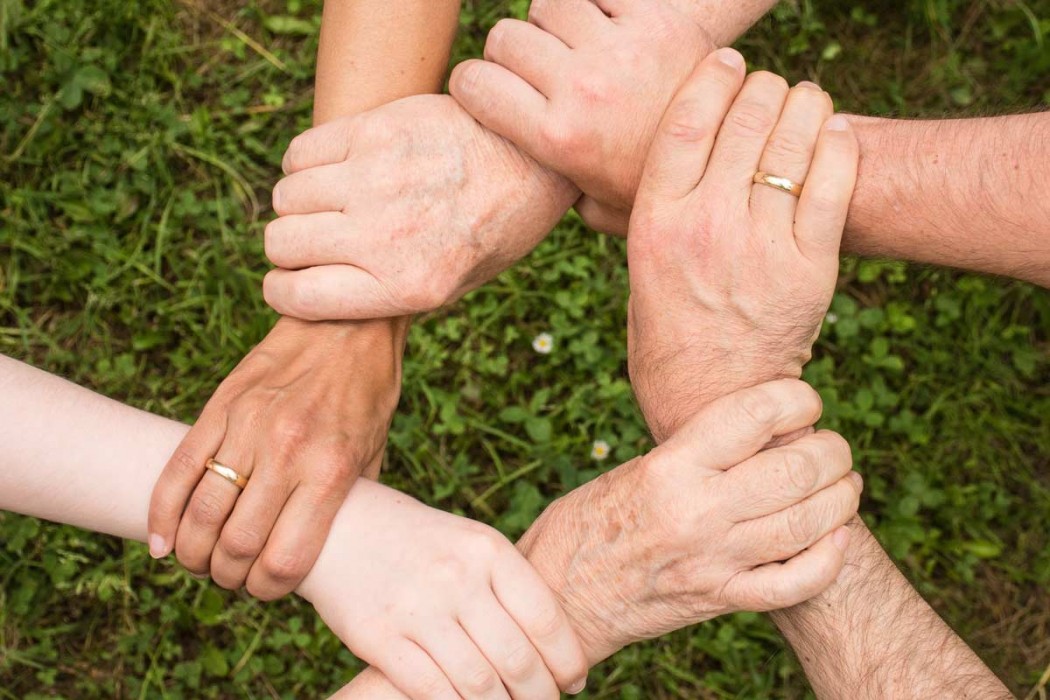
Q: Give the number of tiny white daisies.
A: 2